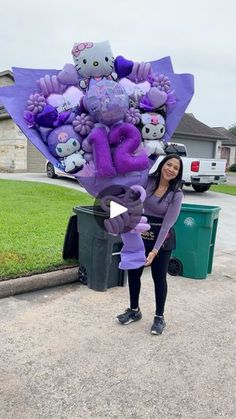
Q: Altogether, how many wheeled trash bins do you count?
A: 2